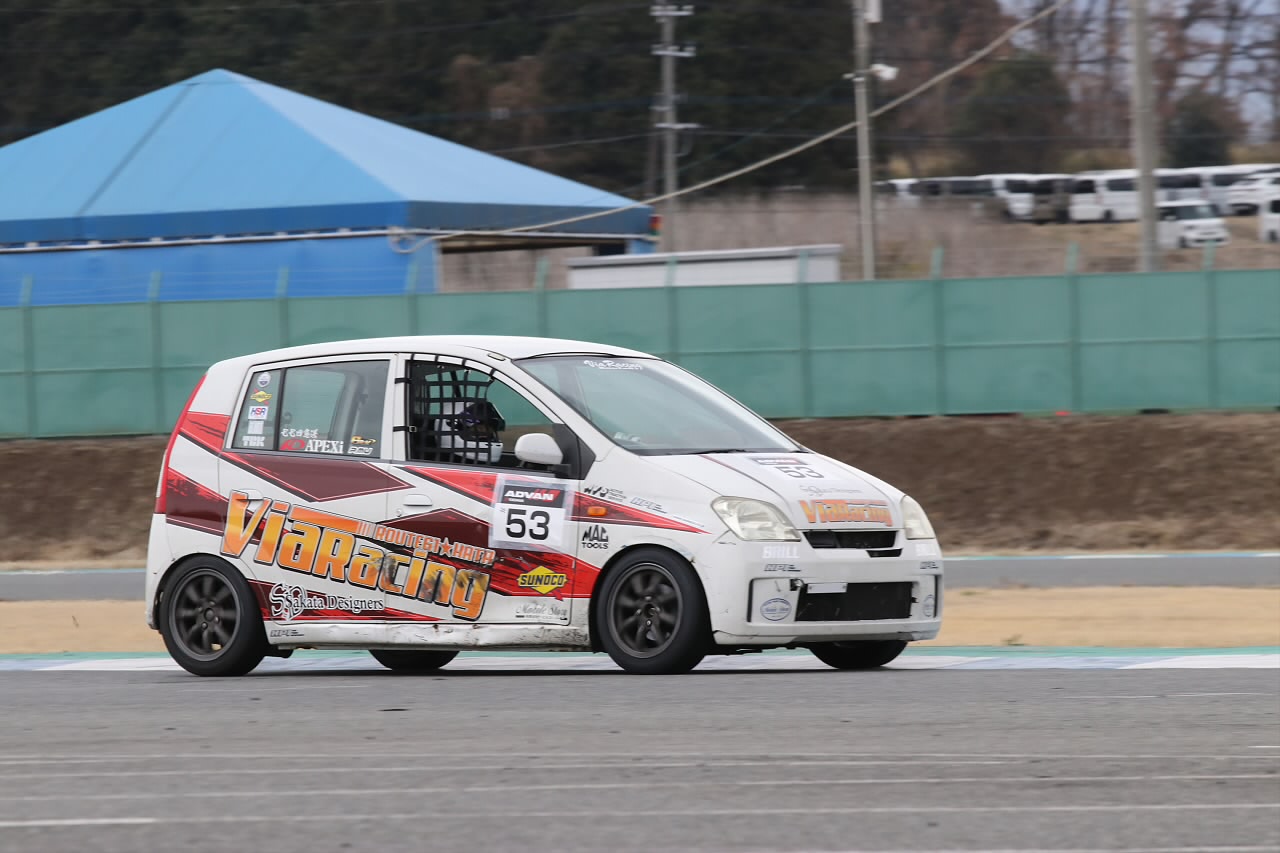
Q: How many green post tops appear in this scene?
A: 10